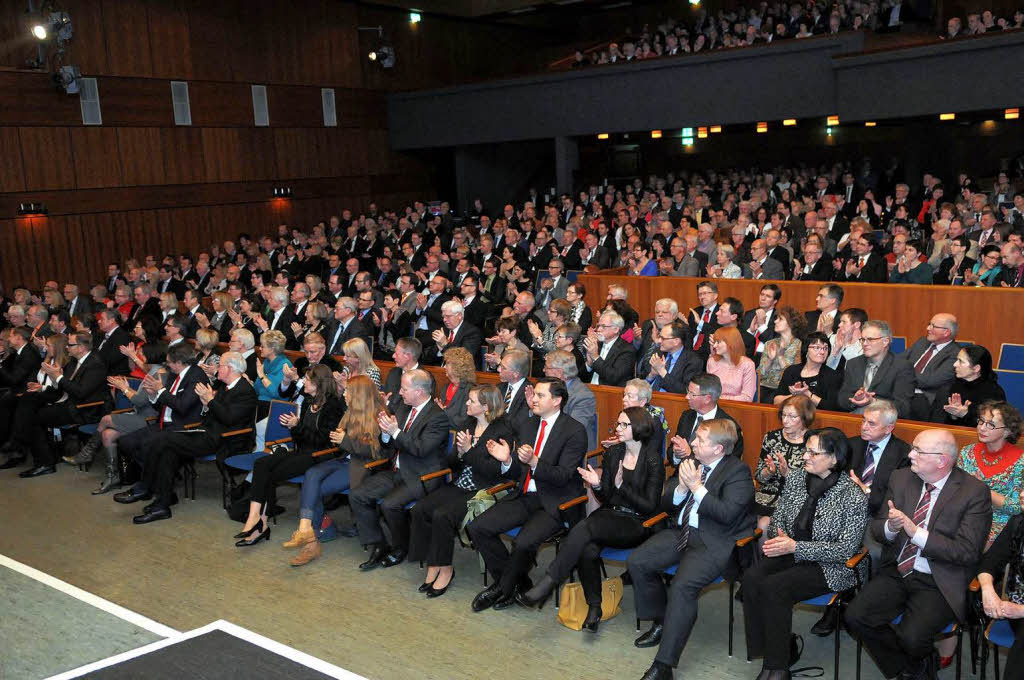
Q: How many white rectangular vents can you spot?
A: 4